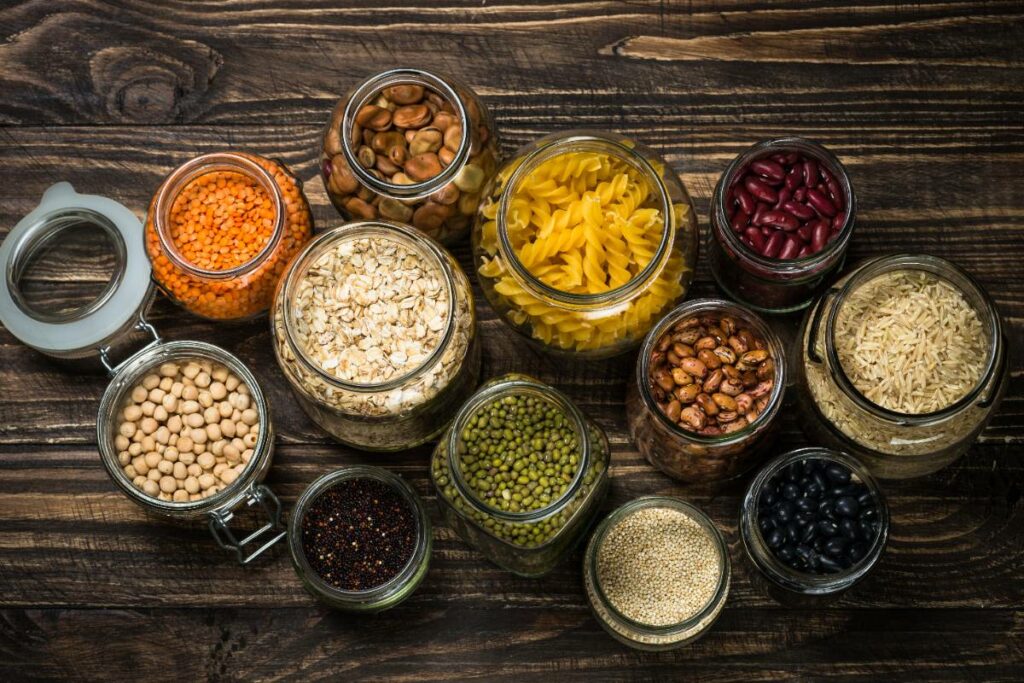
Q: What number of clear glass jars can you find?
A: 12